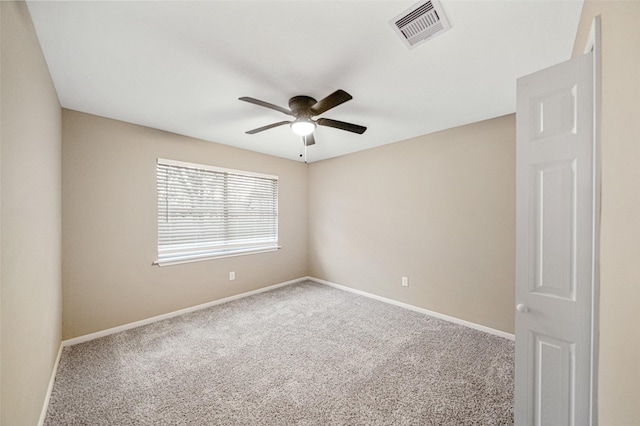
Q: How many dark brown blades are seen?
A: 5